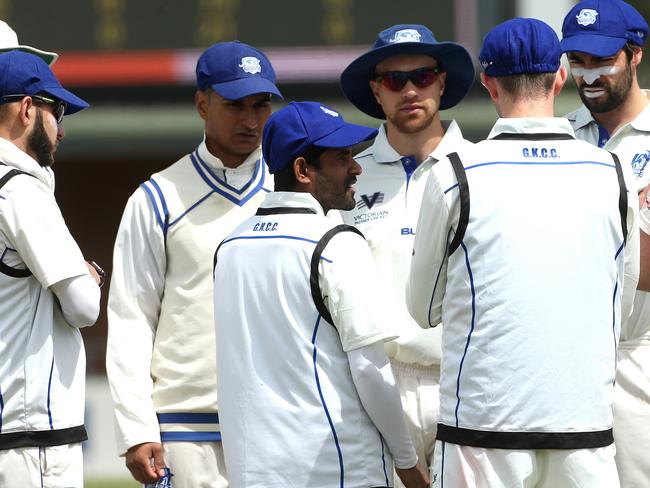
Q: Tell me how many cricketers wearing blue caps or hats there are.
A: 6